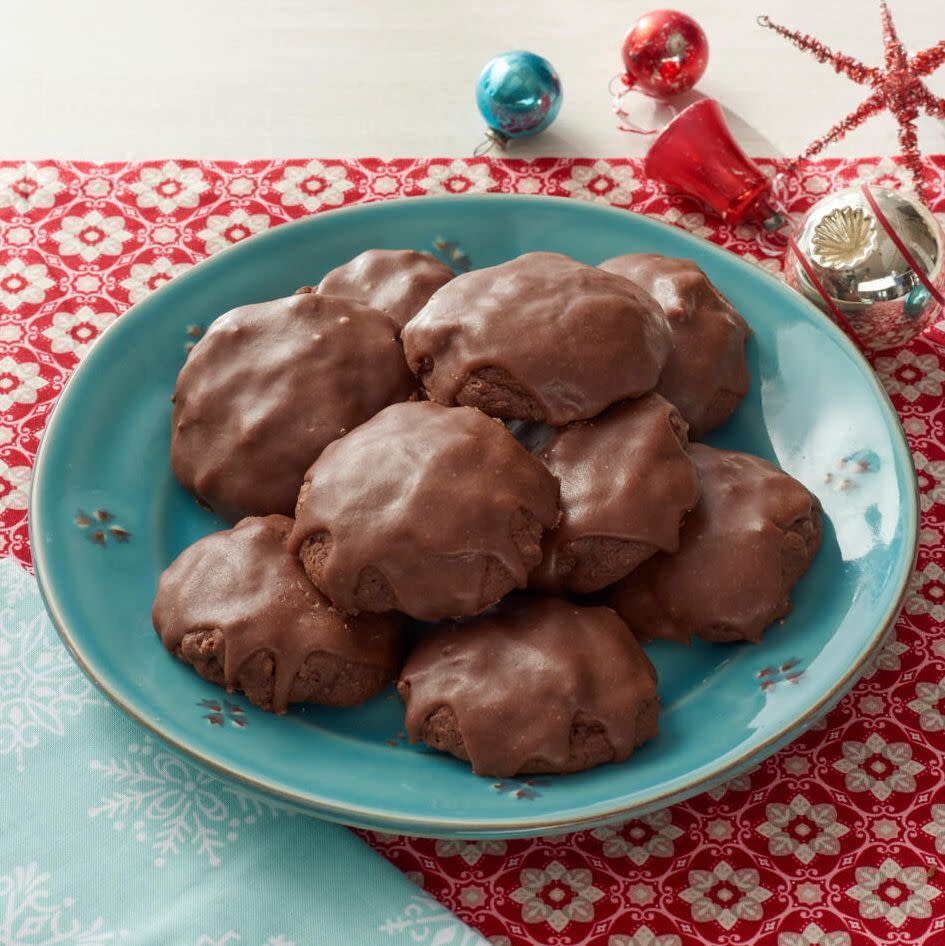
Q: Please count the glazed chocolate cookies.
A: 9